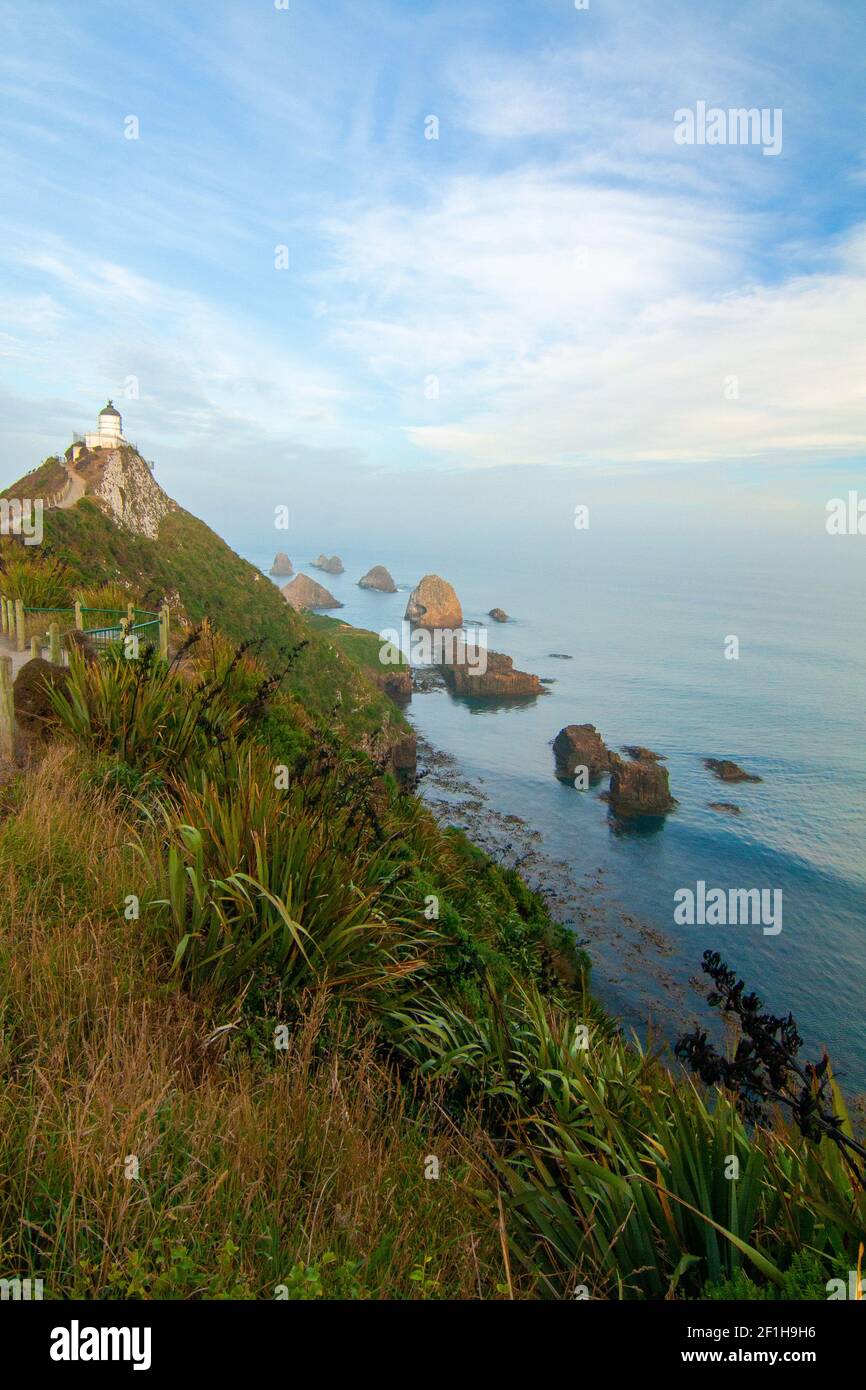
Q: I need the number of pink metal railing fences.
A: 0